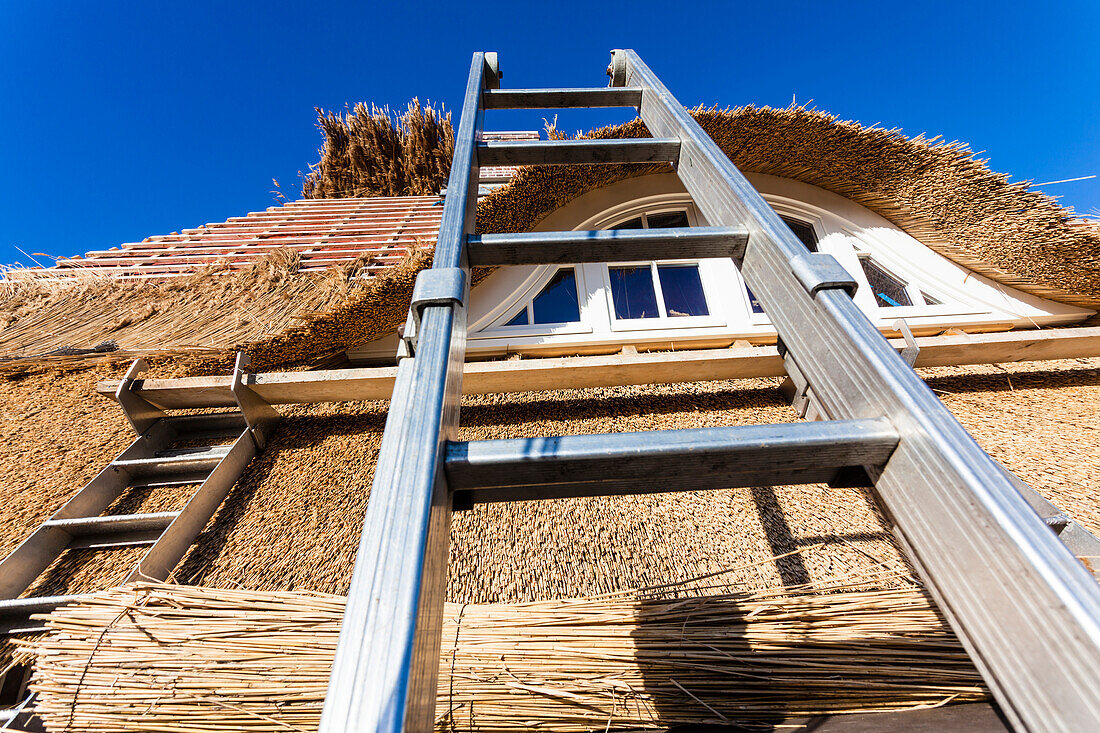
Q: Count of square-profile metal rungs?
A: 4